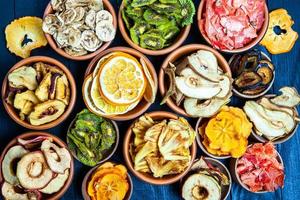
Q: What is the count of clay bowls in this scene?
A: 15